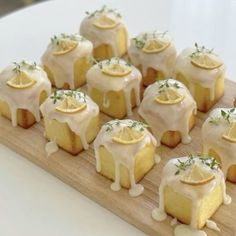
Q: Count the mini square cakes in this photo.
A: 11